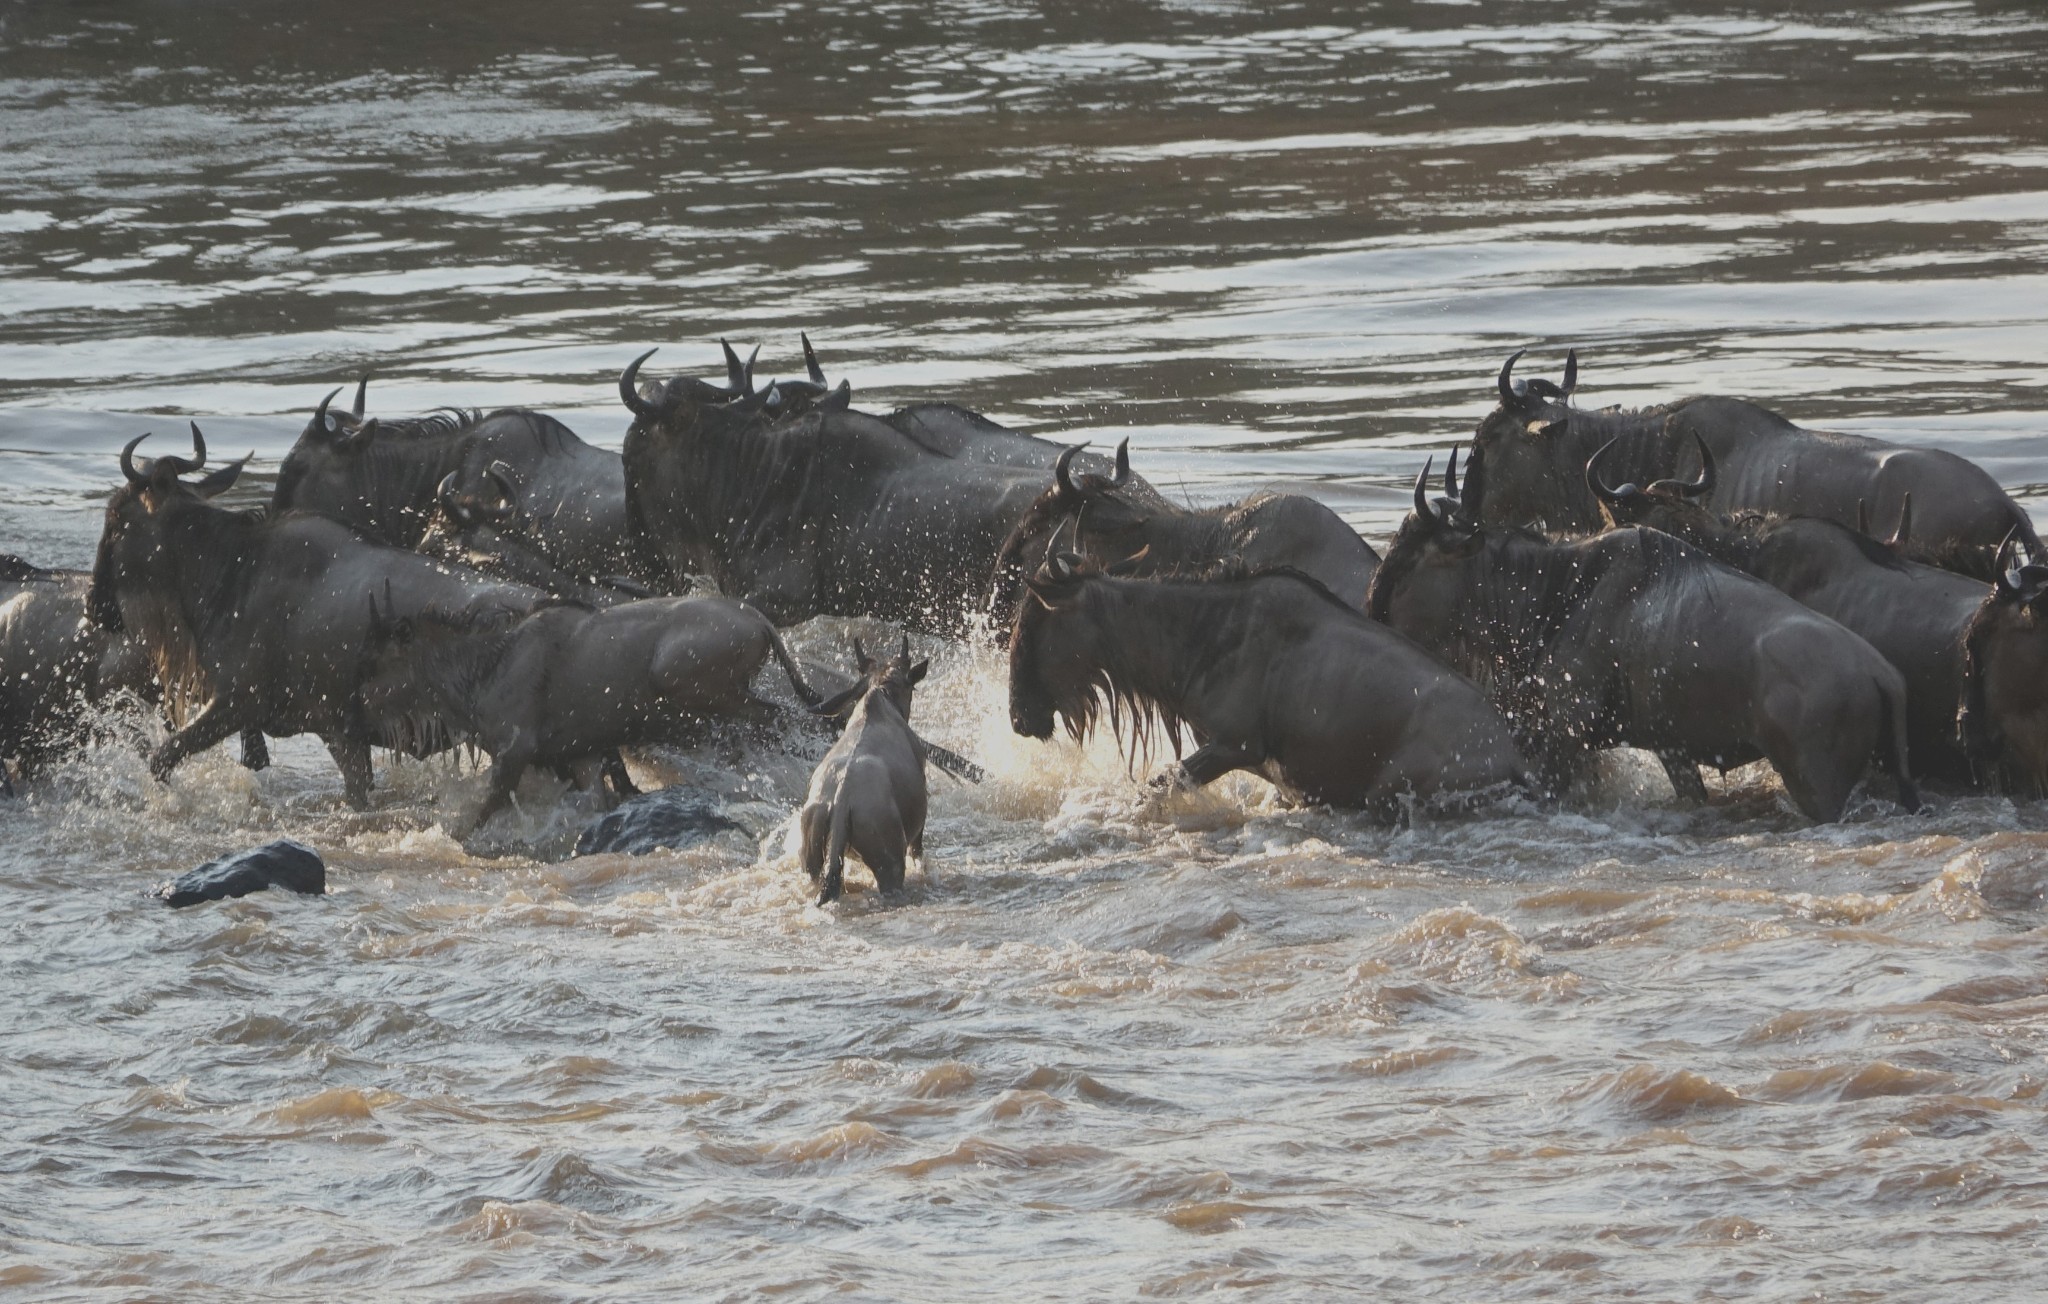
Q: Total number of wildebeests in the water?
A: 15